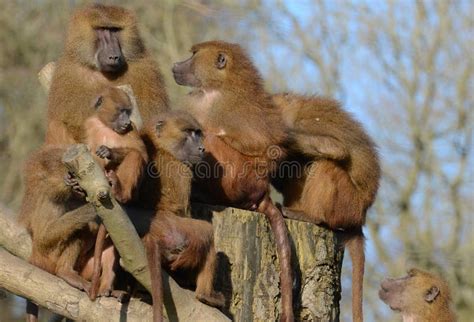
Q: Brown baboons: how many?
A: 7